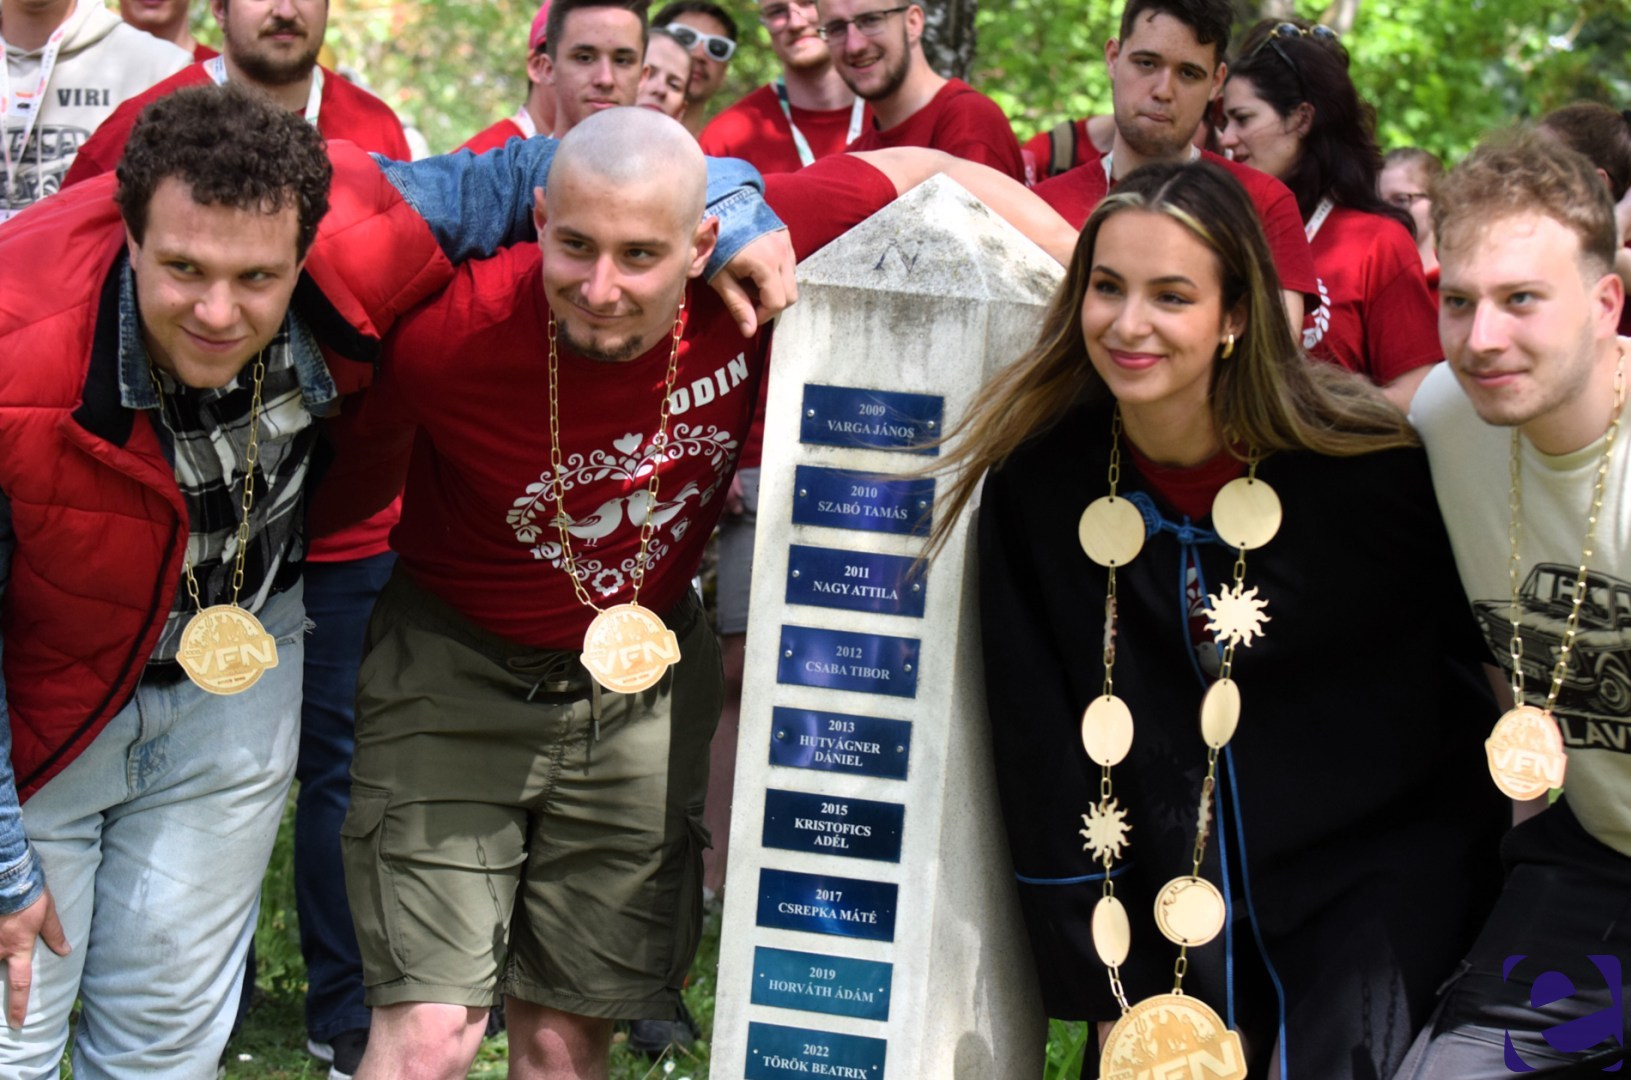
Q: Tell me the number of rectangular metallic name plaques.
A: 9